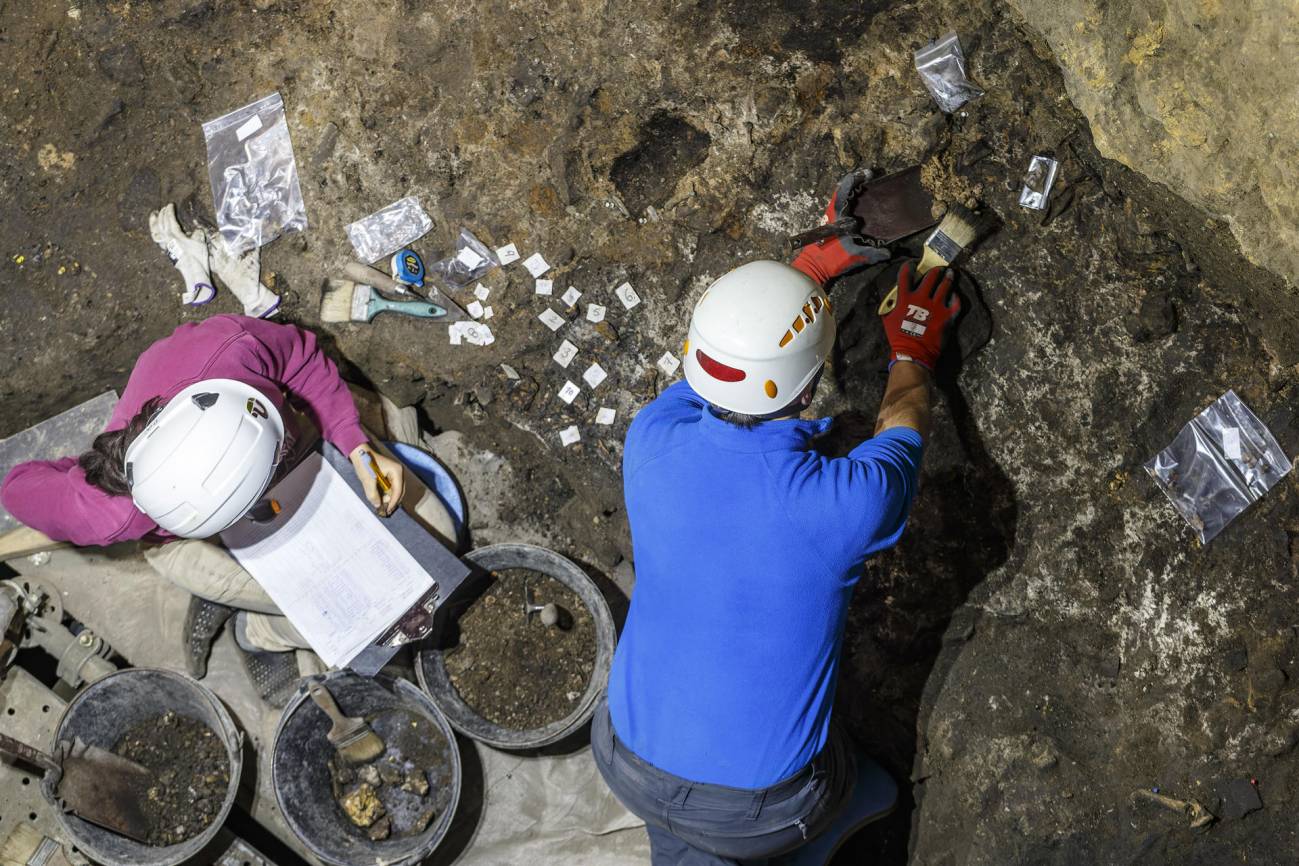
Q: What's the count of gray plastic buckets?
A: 3